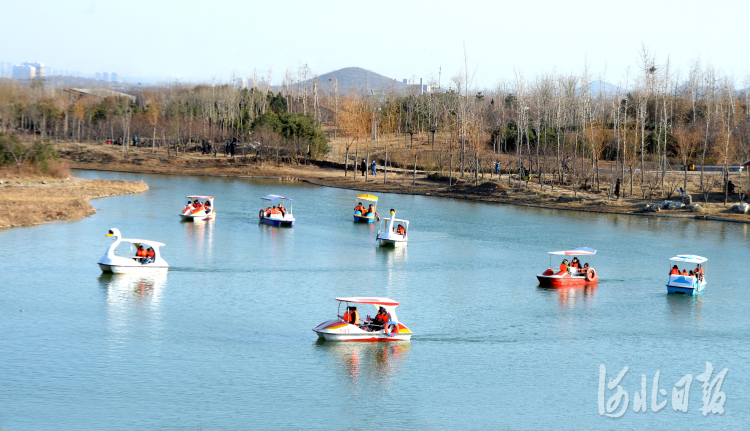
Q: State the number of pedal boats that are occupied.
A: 8